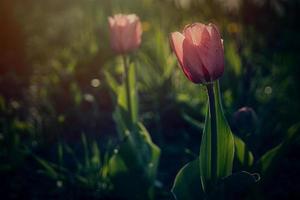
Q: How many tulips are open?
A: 2